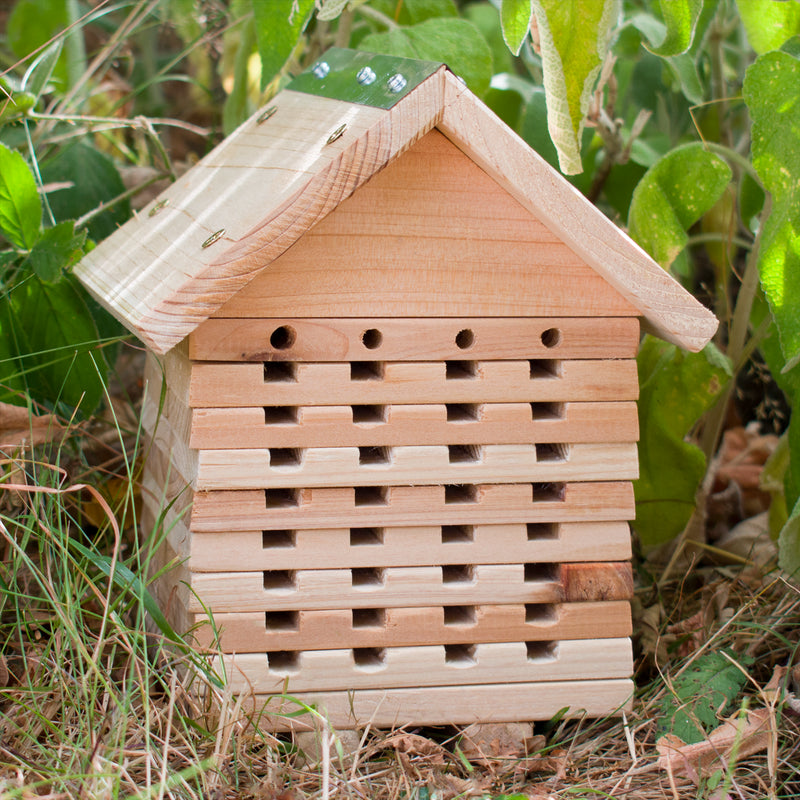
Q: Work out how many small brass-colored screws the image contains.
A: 4